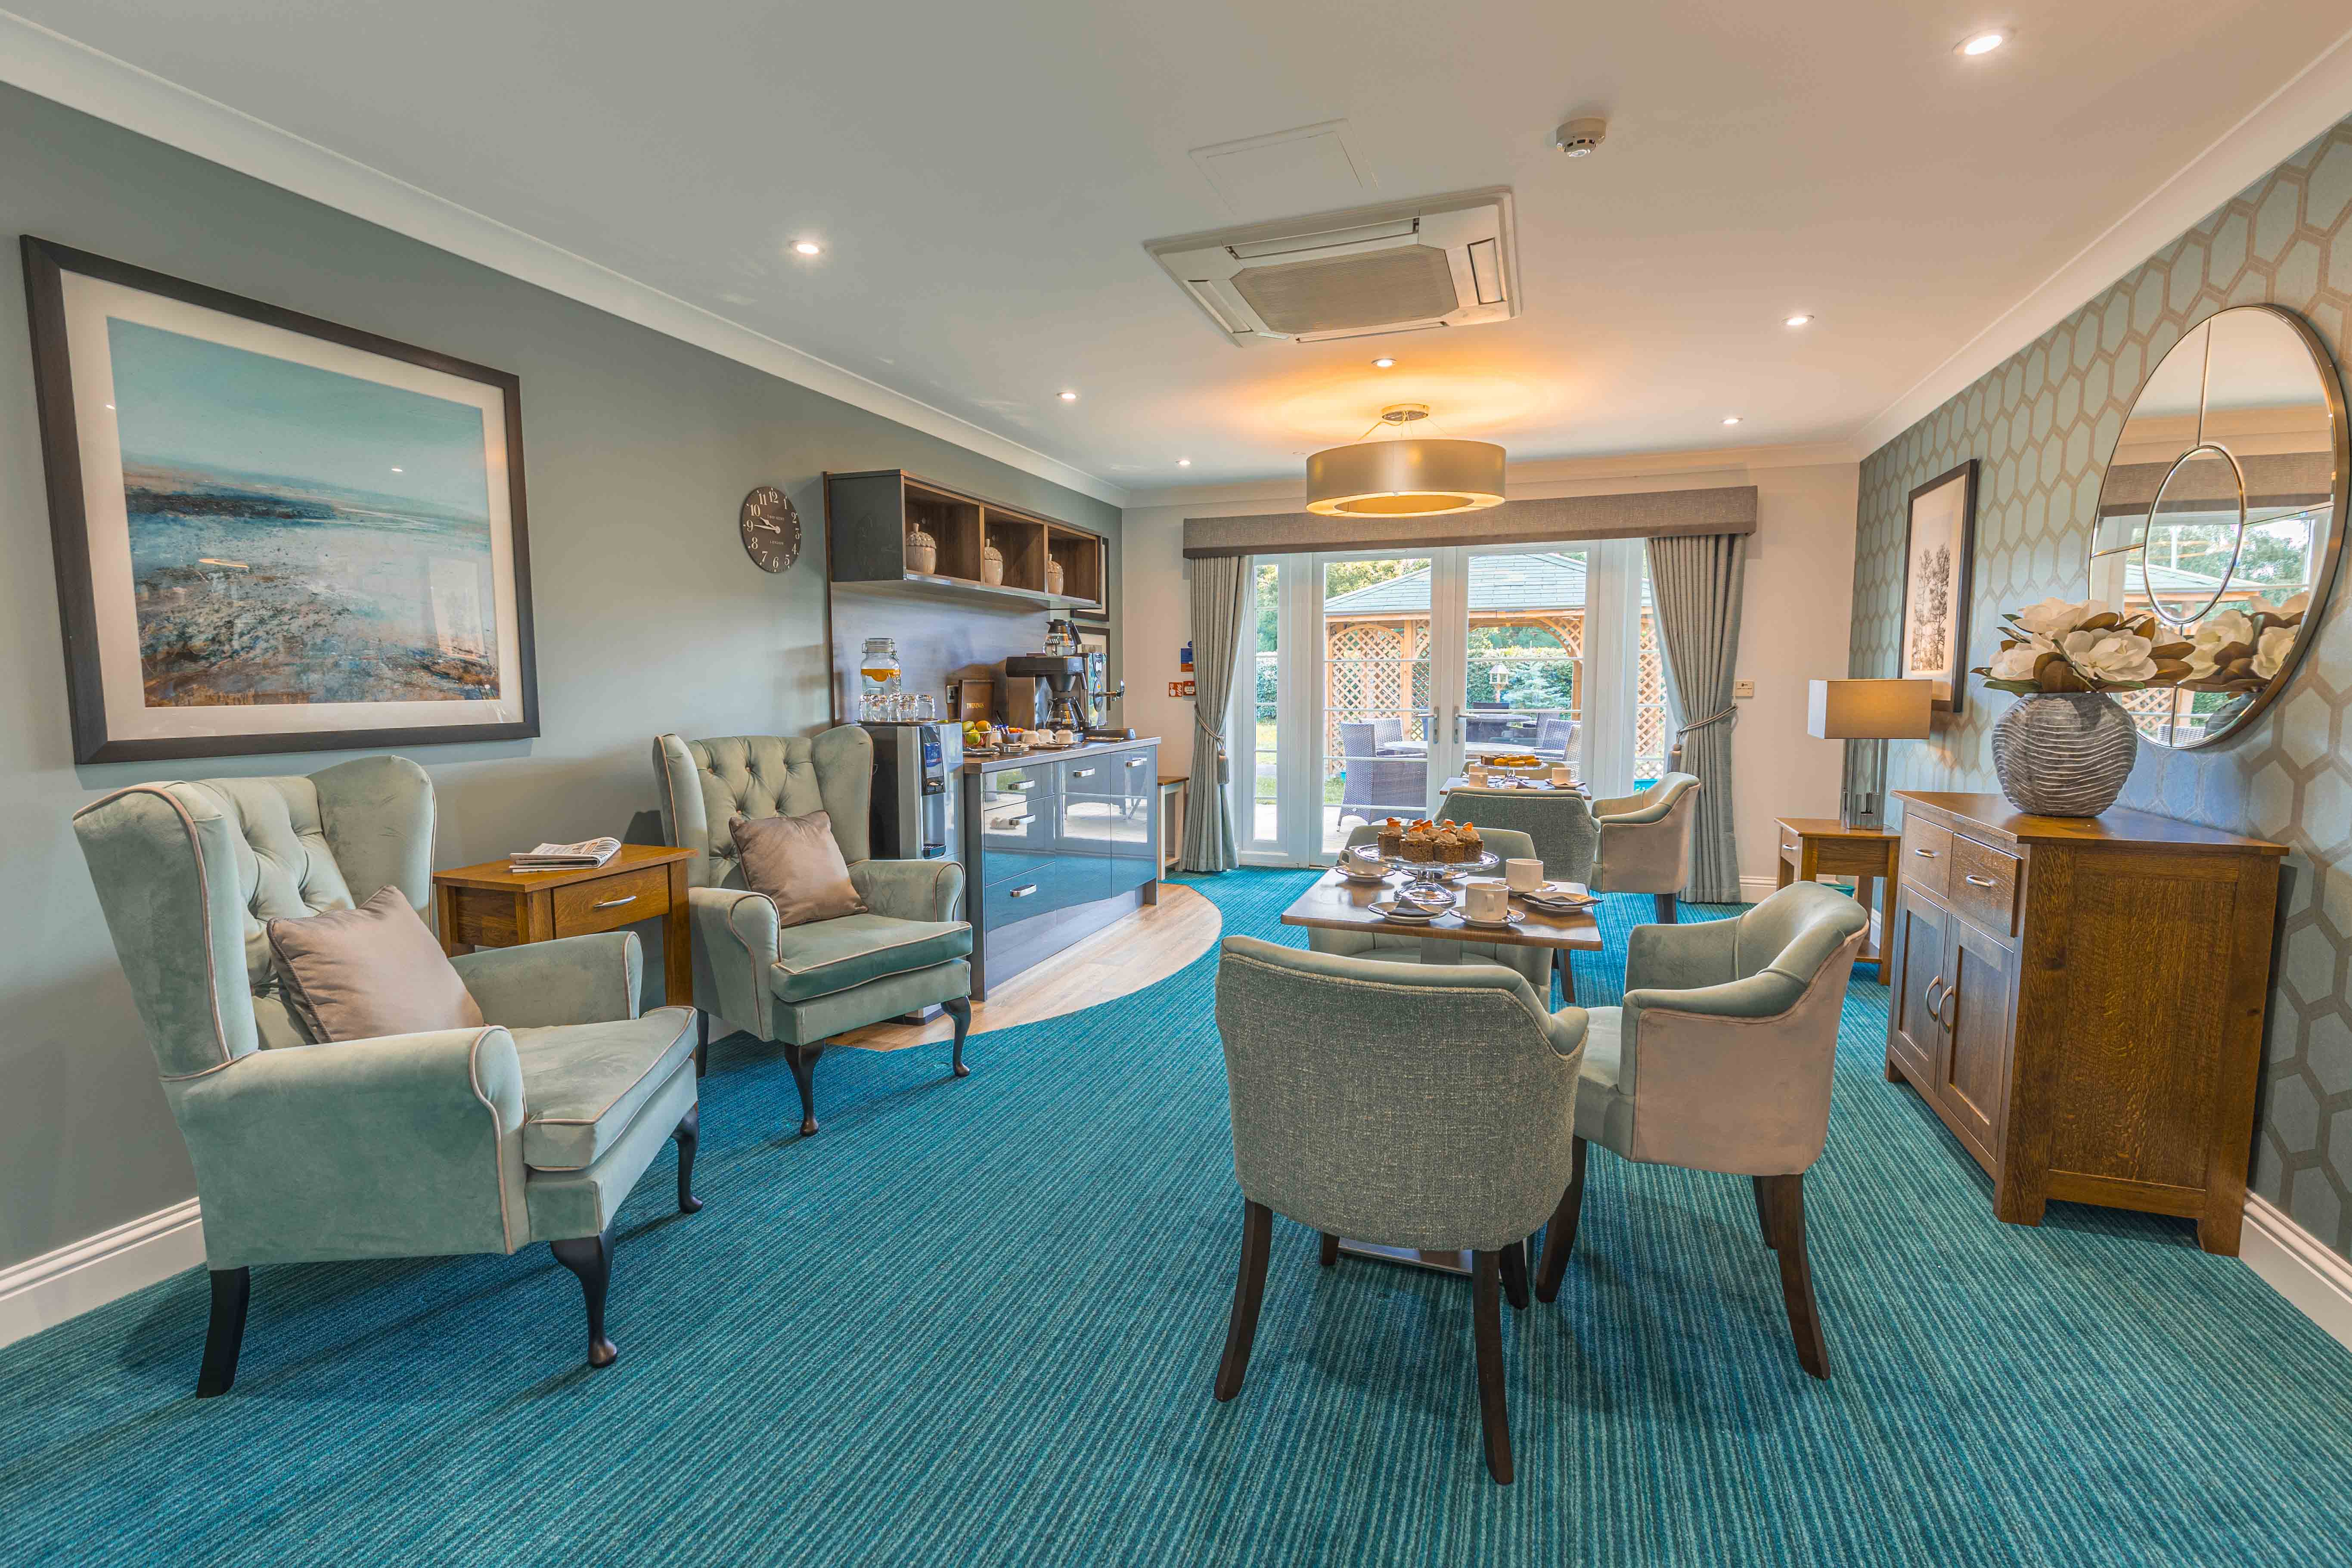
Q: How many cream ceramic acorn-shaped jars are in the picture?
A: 3